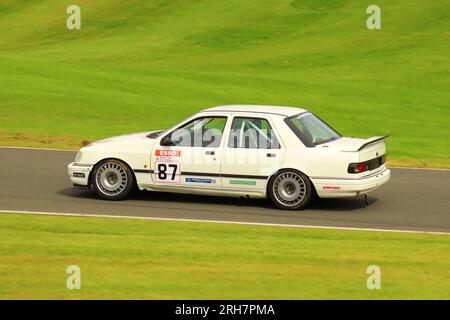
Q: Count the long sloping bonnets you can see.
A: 1